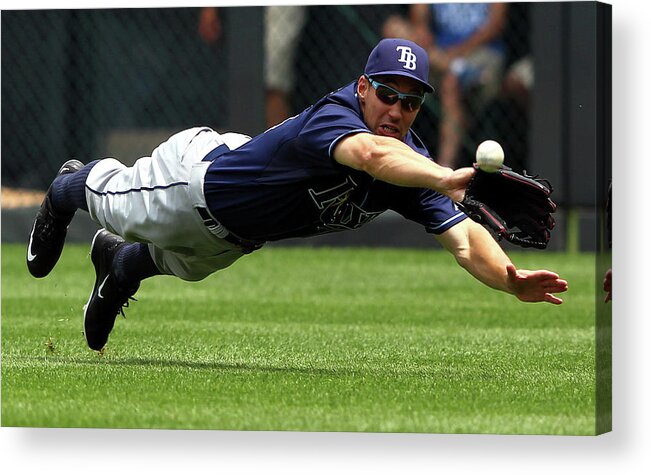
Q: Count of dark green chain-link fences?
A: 1